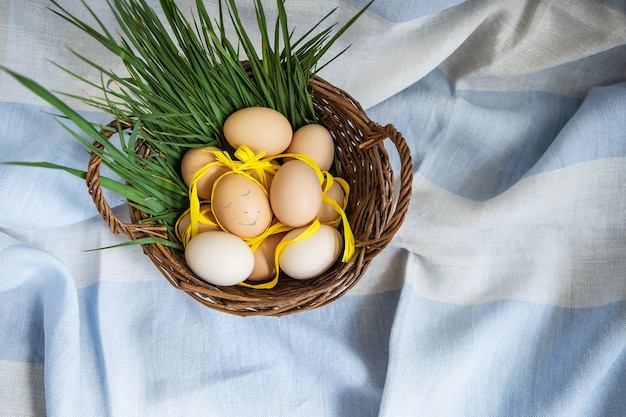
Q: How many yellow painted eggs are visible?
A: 0